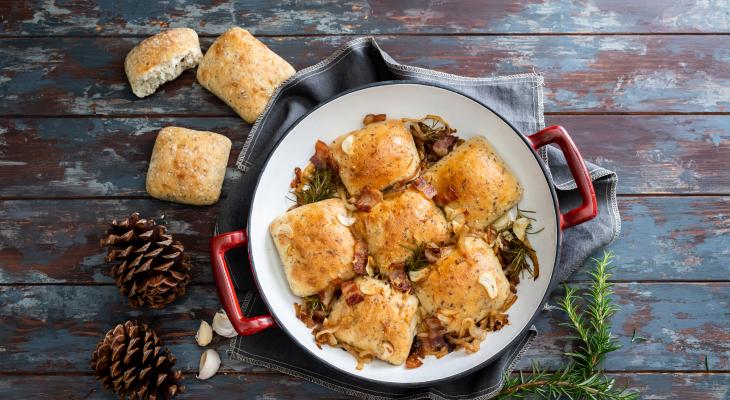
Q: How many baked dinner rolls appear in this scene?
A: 9